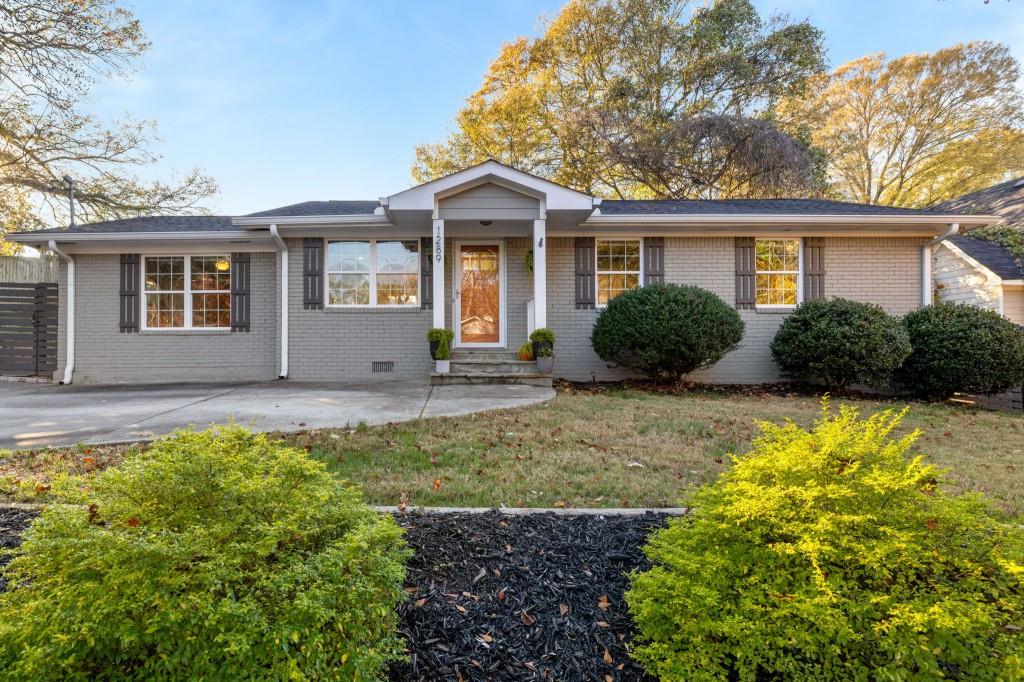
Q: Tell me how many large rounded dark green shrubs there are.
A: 3